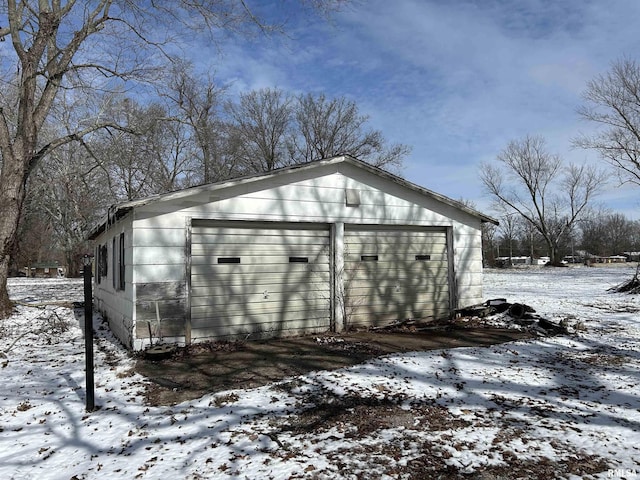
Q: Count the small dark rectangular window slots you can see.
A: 4